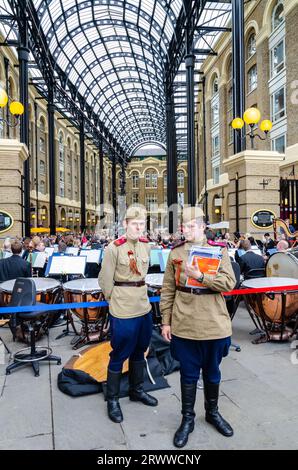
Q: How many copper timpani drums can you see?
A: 4